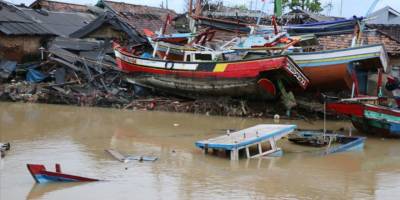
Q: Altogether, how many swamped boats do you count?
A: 3